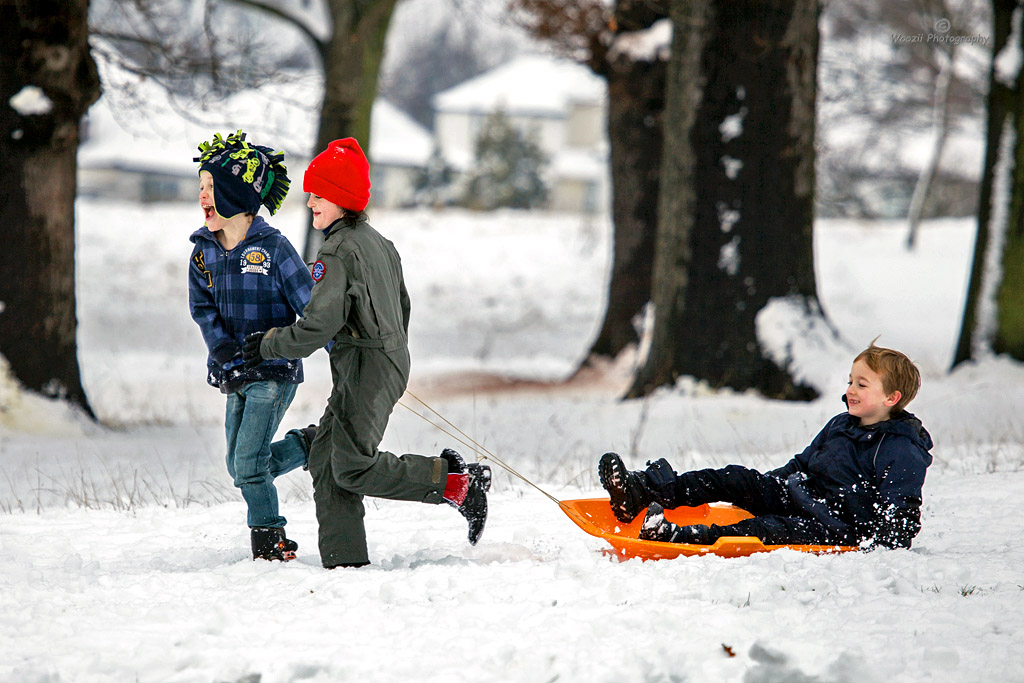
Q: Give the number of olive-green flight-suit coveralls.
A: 1